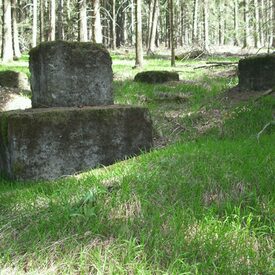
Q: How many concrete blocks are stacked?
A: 2